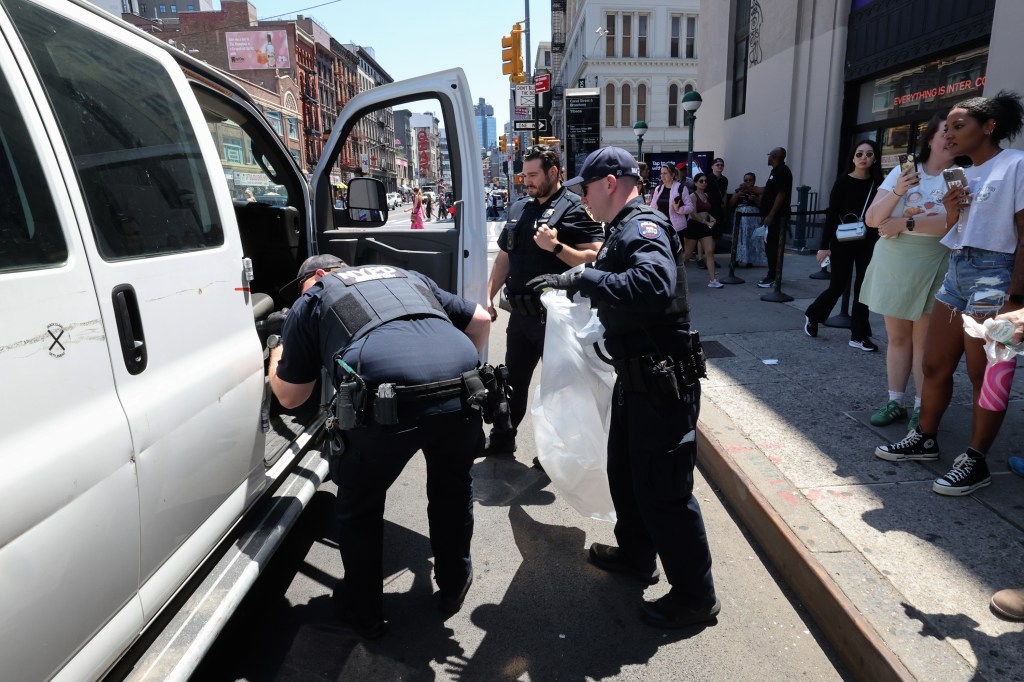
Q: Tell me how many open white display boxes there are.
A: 0